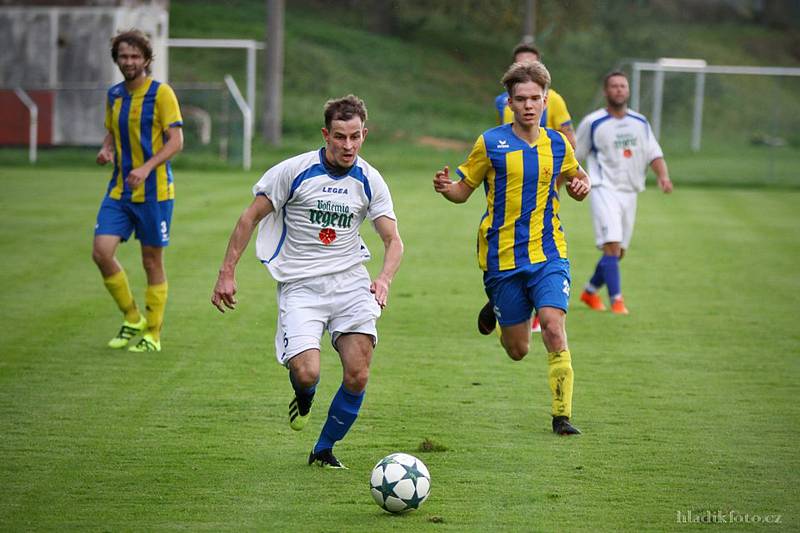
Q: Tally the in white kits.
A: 2